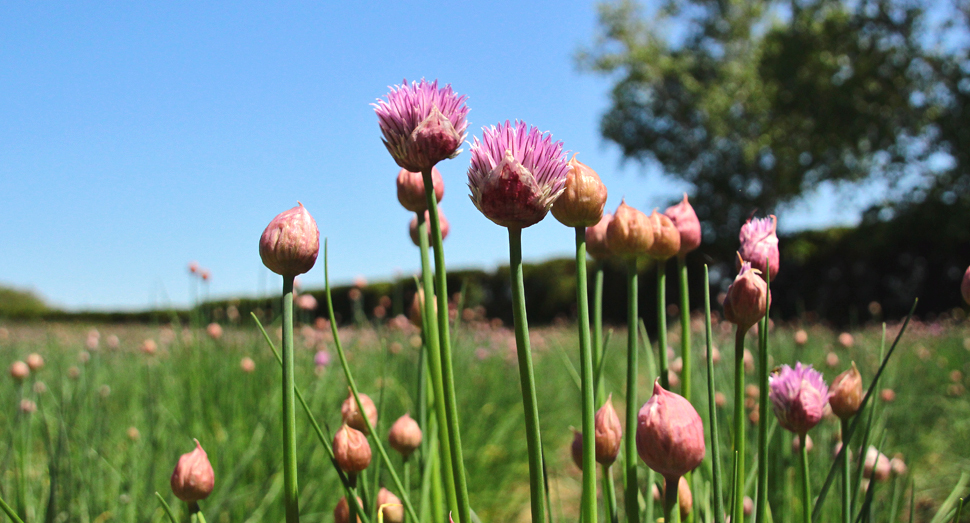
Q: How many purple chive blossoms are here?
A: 4